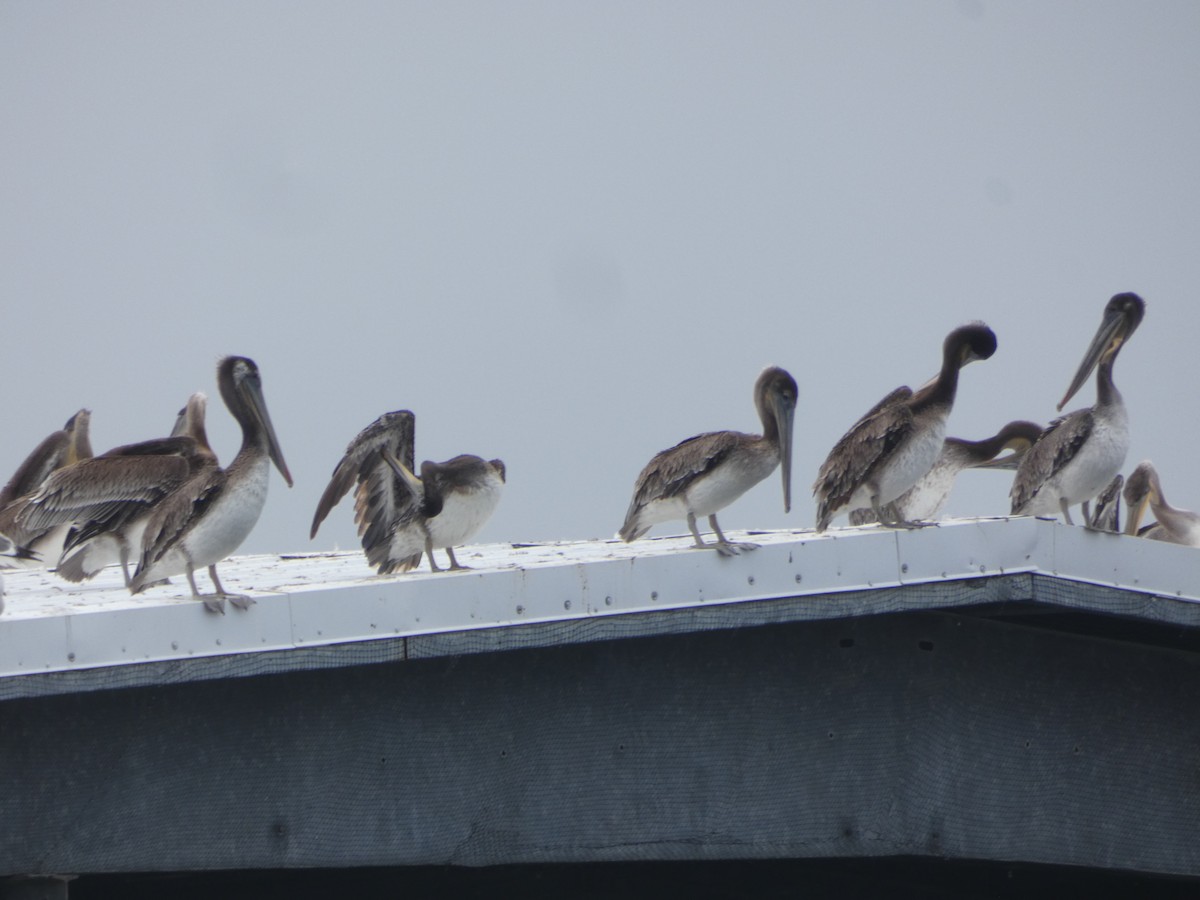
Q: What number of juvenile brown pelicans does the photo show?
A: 9